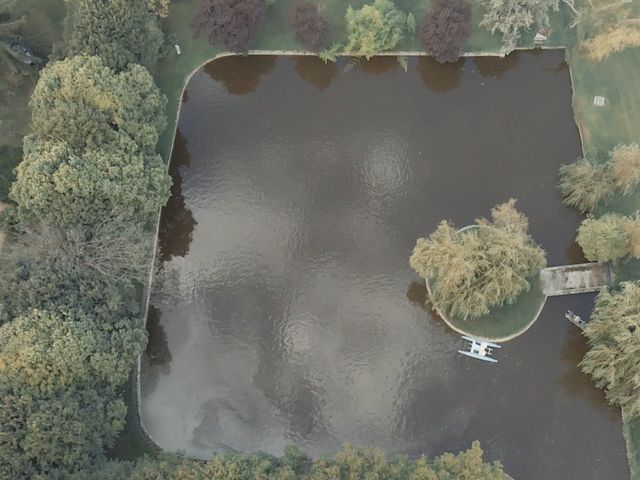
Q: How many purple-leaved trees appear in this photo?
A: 3